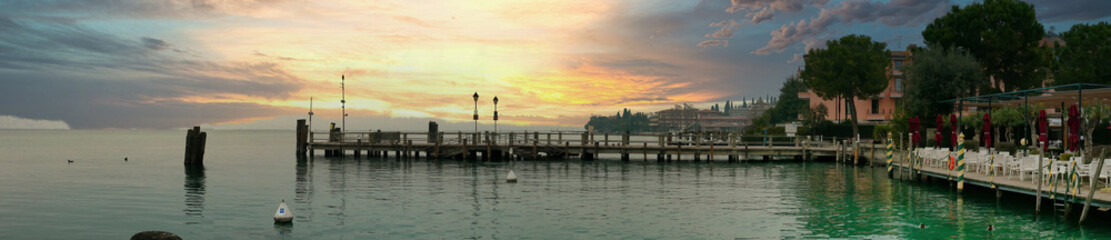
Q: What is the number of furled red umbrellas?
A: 7